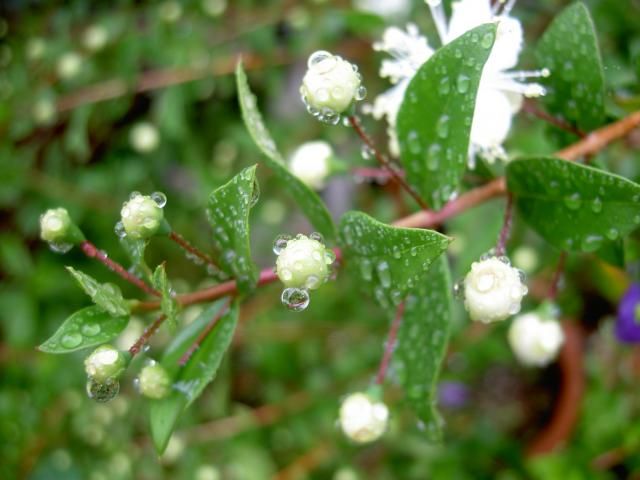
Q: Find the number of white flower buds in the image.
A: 10